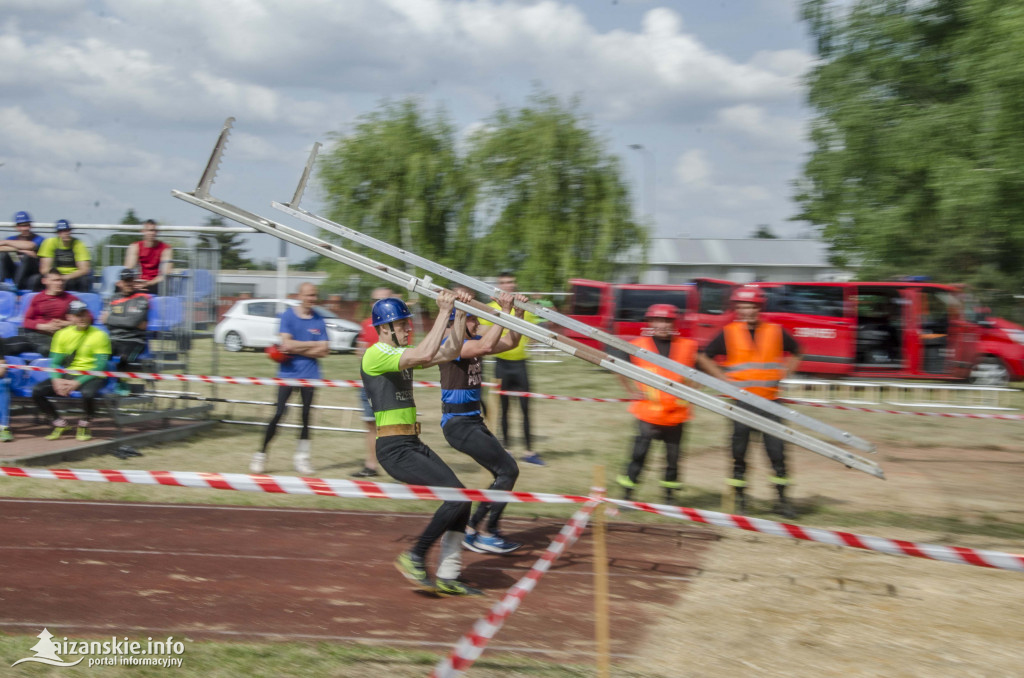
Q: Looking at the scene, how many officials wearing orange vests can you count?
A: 2